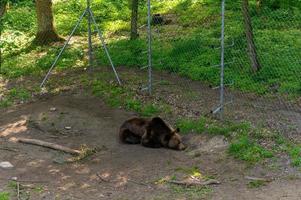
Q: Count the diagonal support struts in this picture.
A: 2